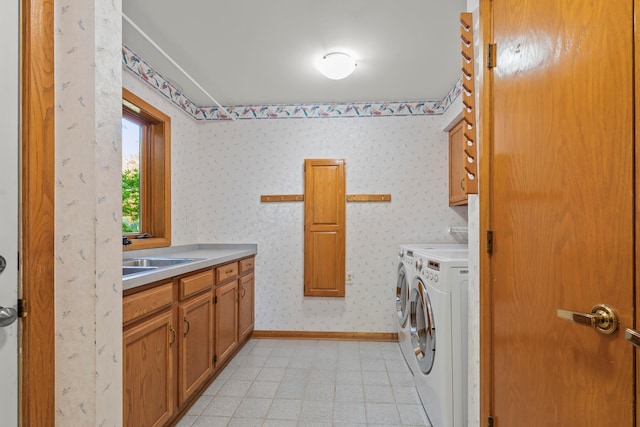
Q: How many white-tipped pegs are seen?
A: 10